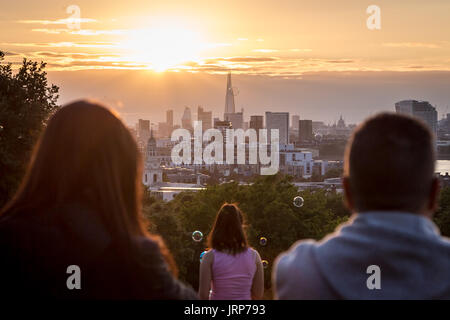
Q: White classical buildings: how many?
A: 1